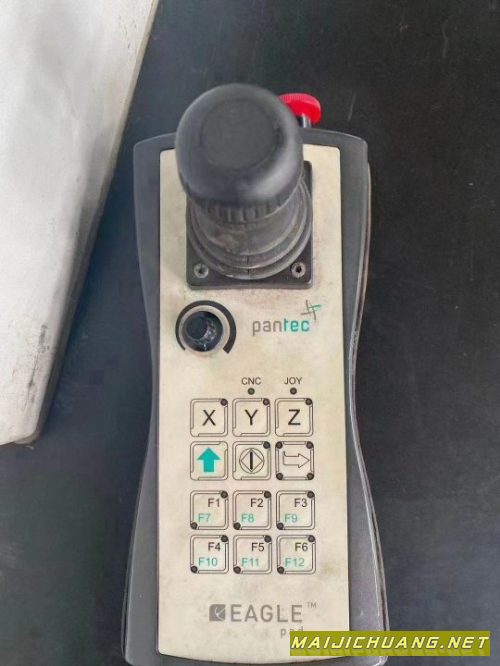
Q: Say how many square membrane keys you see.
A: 12